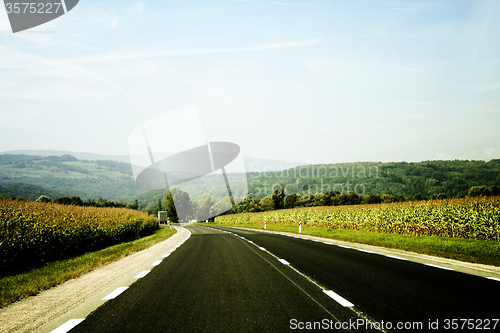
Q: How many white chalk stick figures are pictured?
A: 0